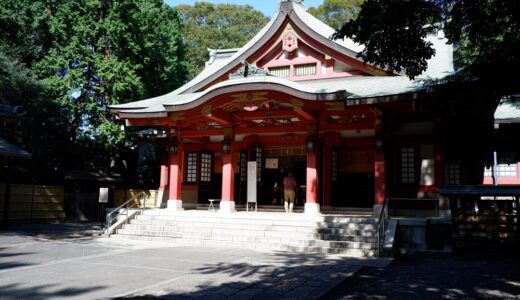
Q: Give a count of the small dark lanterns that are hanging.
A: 4